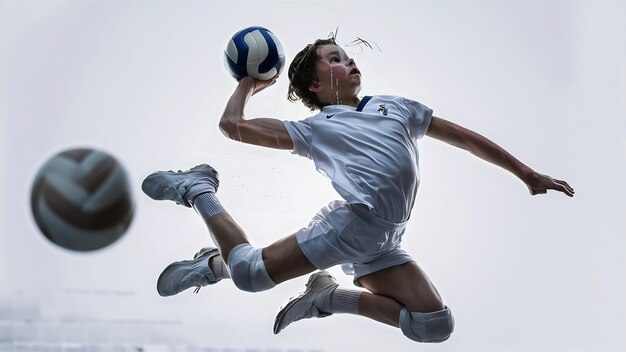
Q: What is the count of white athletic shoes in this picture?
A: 3